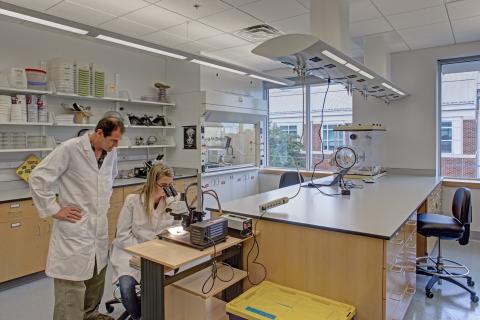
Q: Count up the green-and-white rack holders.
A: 2